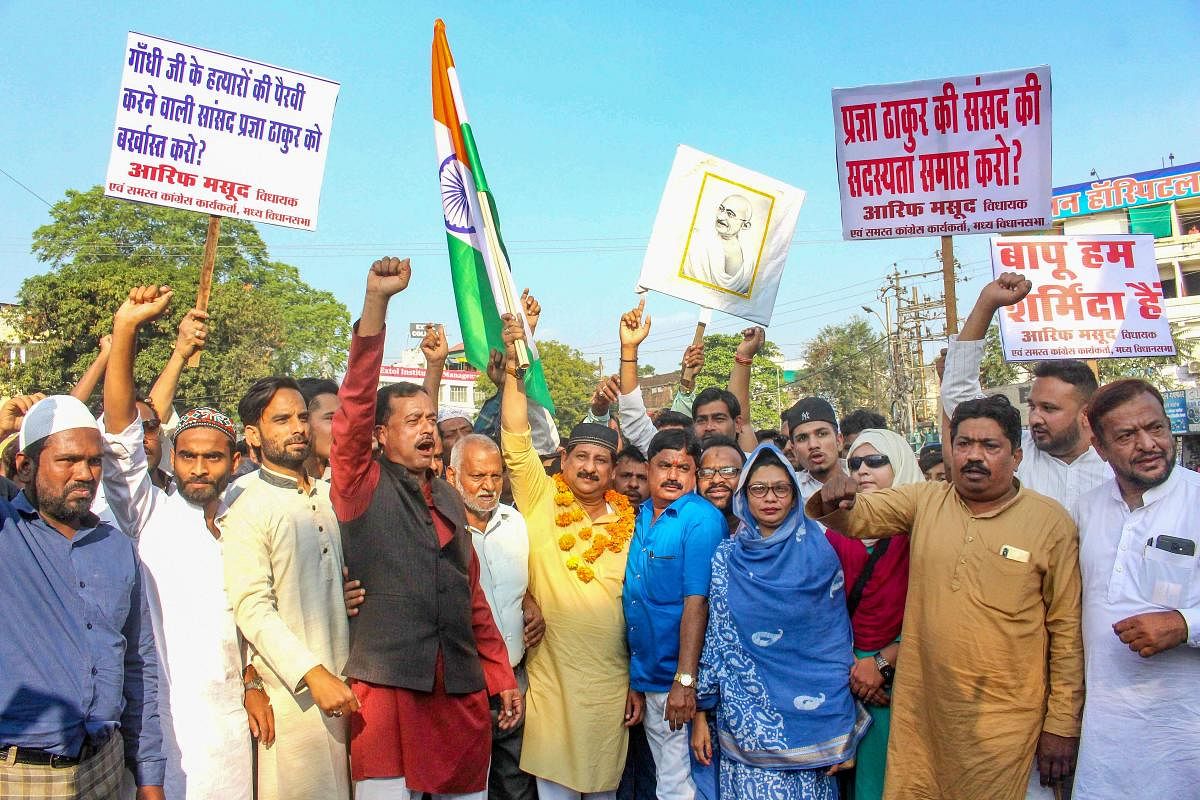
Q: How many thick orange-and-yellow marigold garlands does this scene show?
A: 1